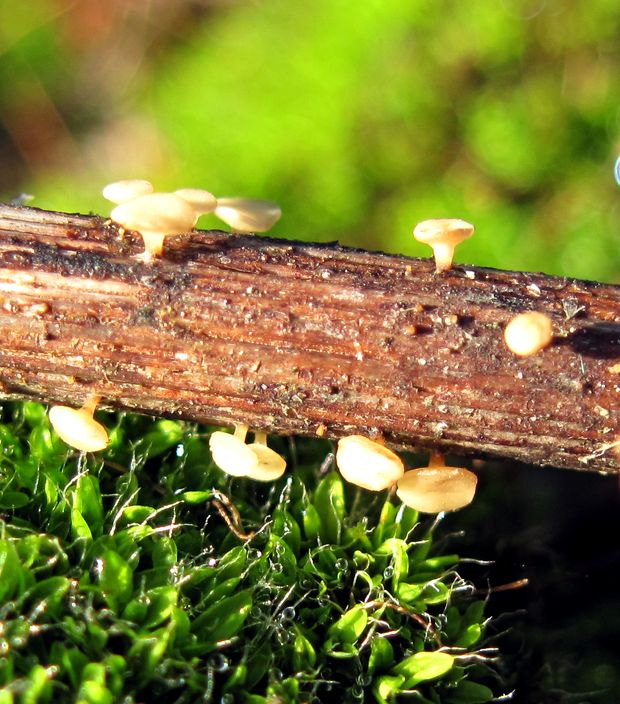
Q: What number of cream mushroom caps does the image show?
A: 11